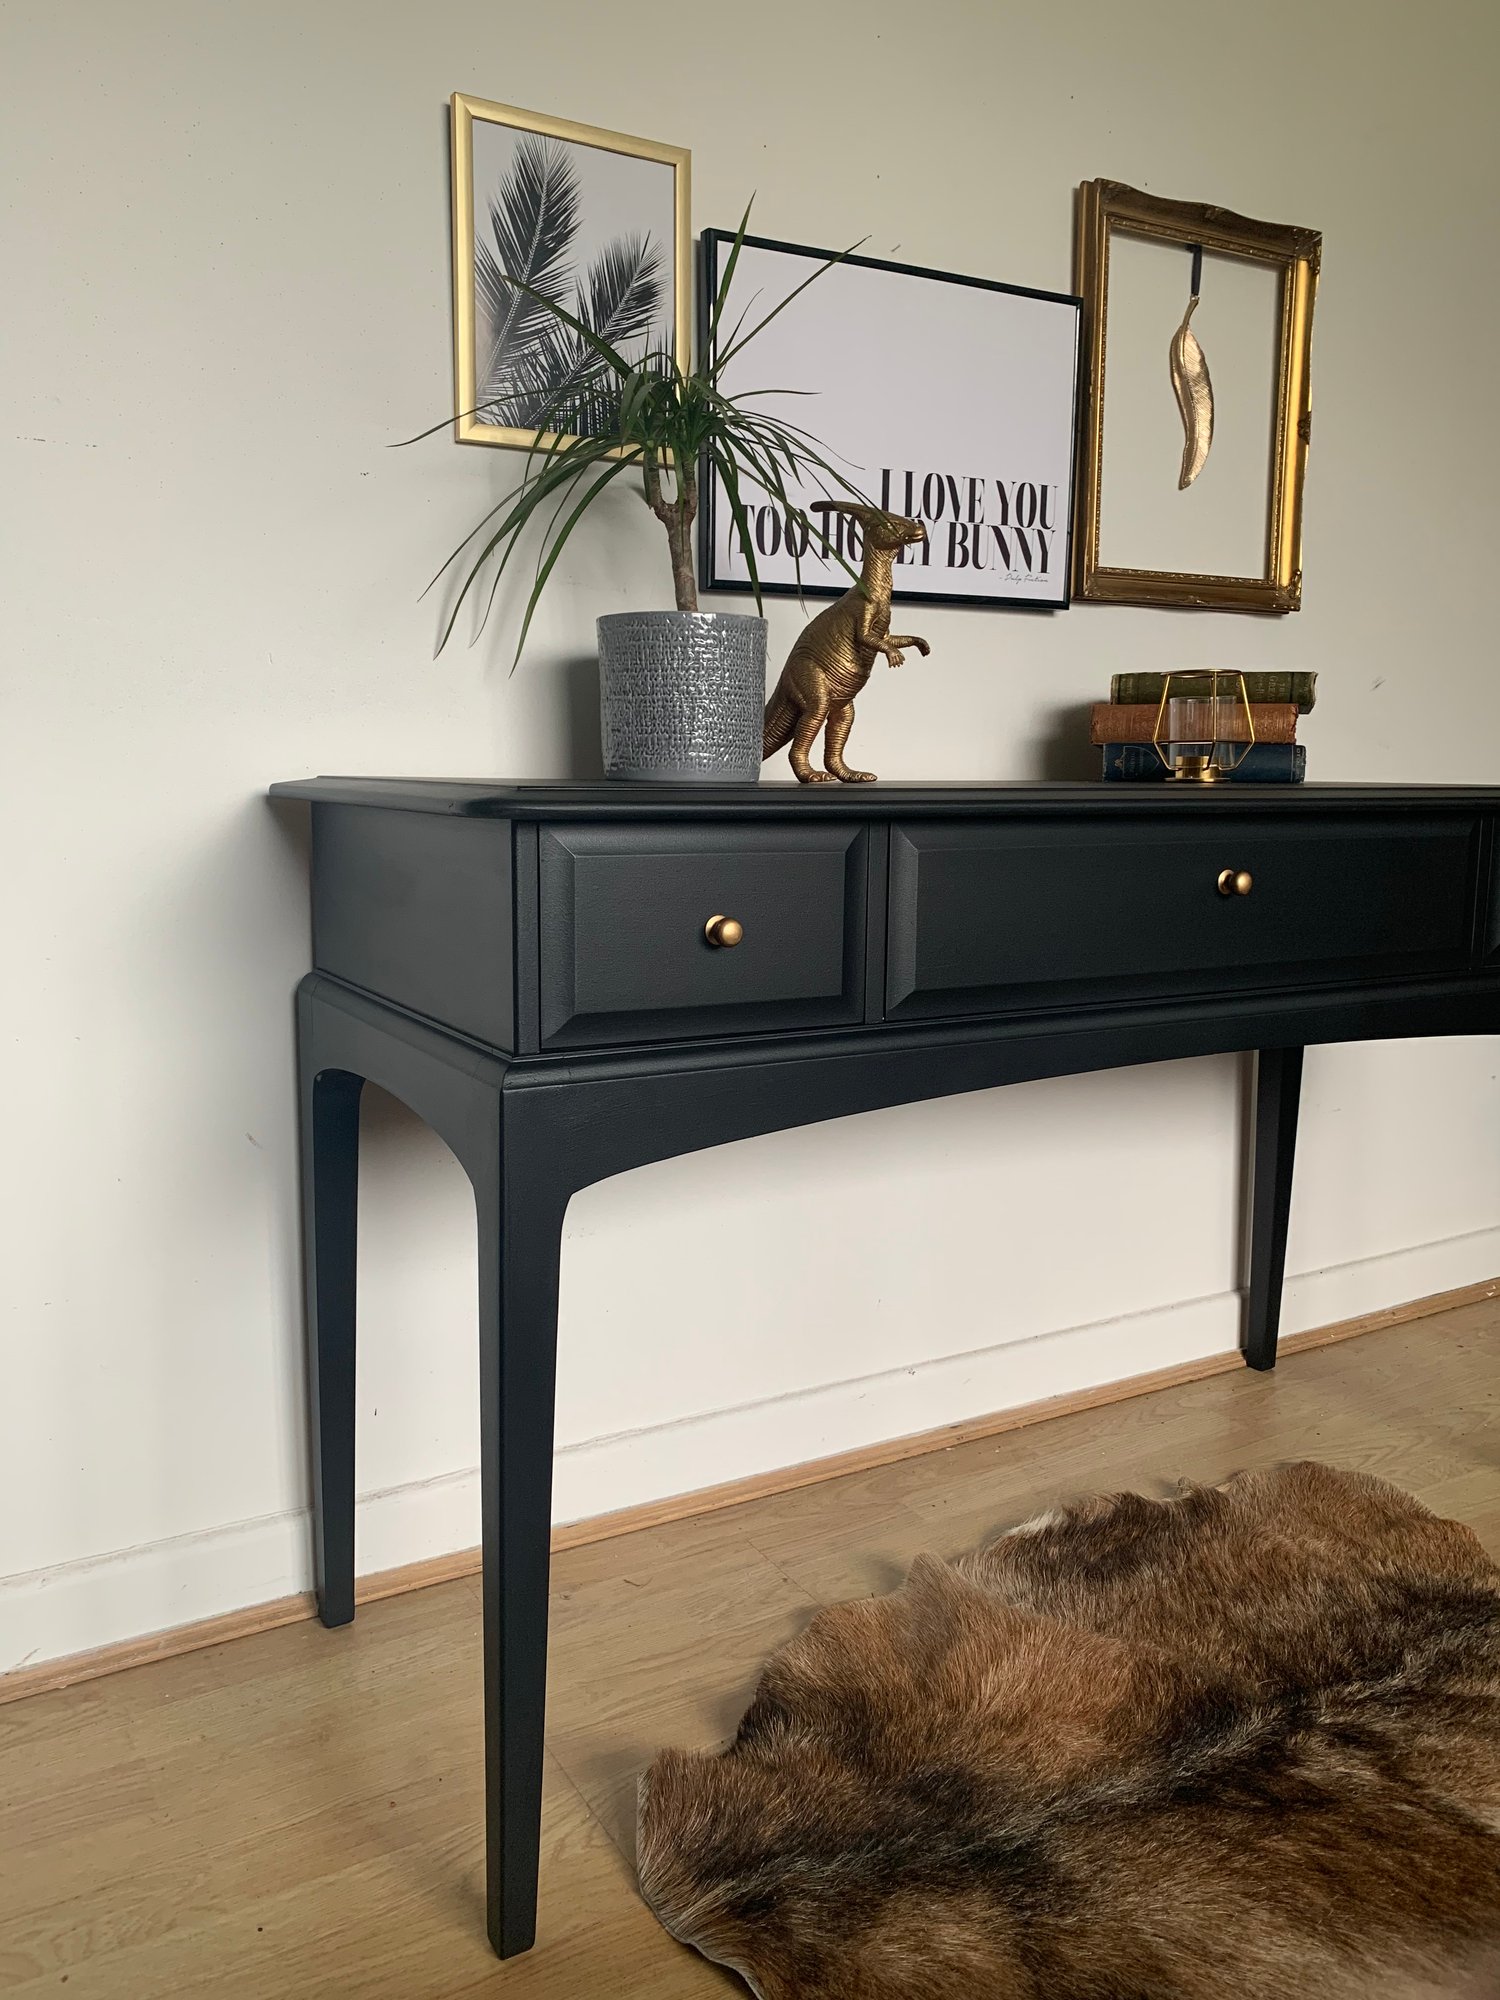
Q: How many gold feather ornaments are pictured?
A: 1